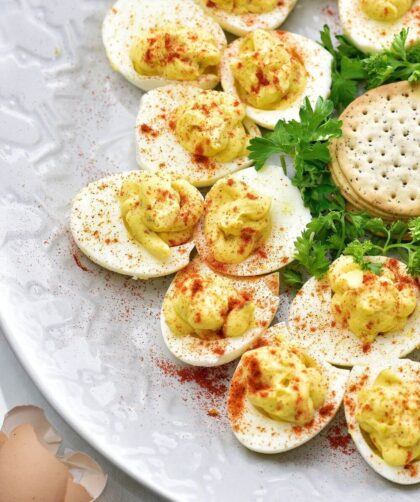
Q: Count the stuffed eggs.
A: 11